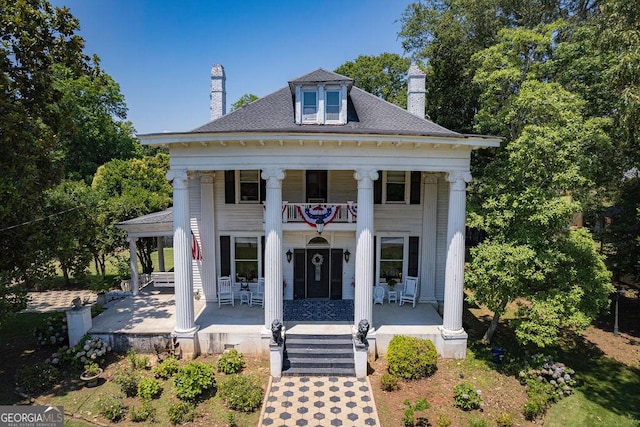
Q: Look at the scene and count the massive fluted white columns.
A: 4